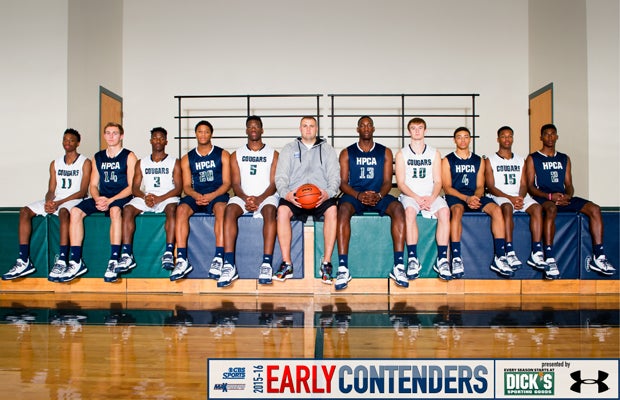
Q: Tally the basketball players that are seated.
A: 10